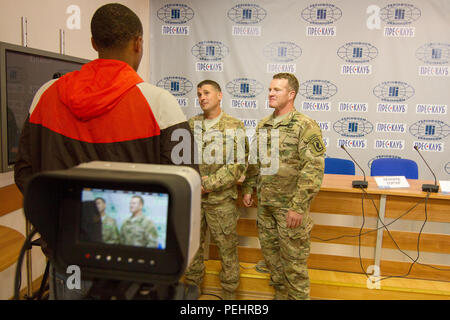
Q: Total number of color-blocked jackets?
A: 1